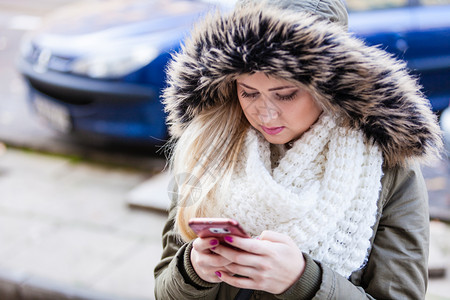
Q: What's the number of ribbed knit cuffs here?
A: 2